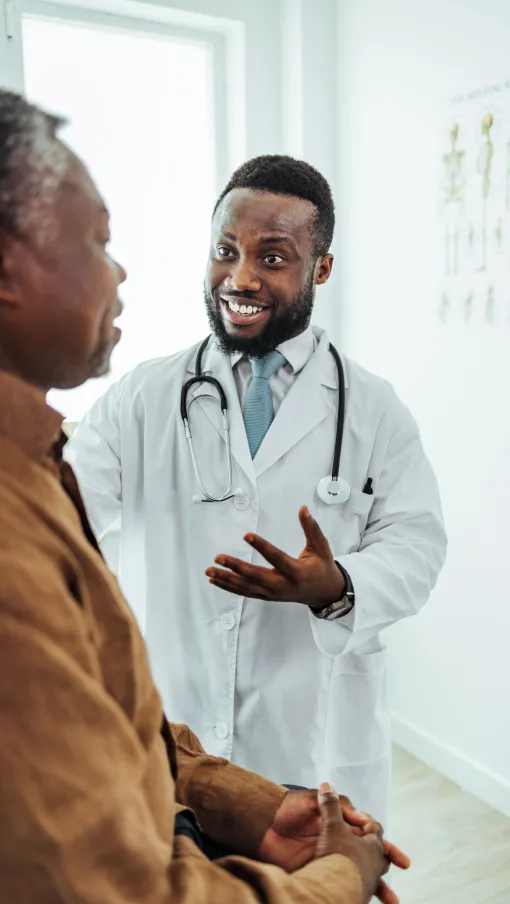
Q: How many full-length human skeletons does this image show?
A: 2